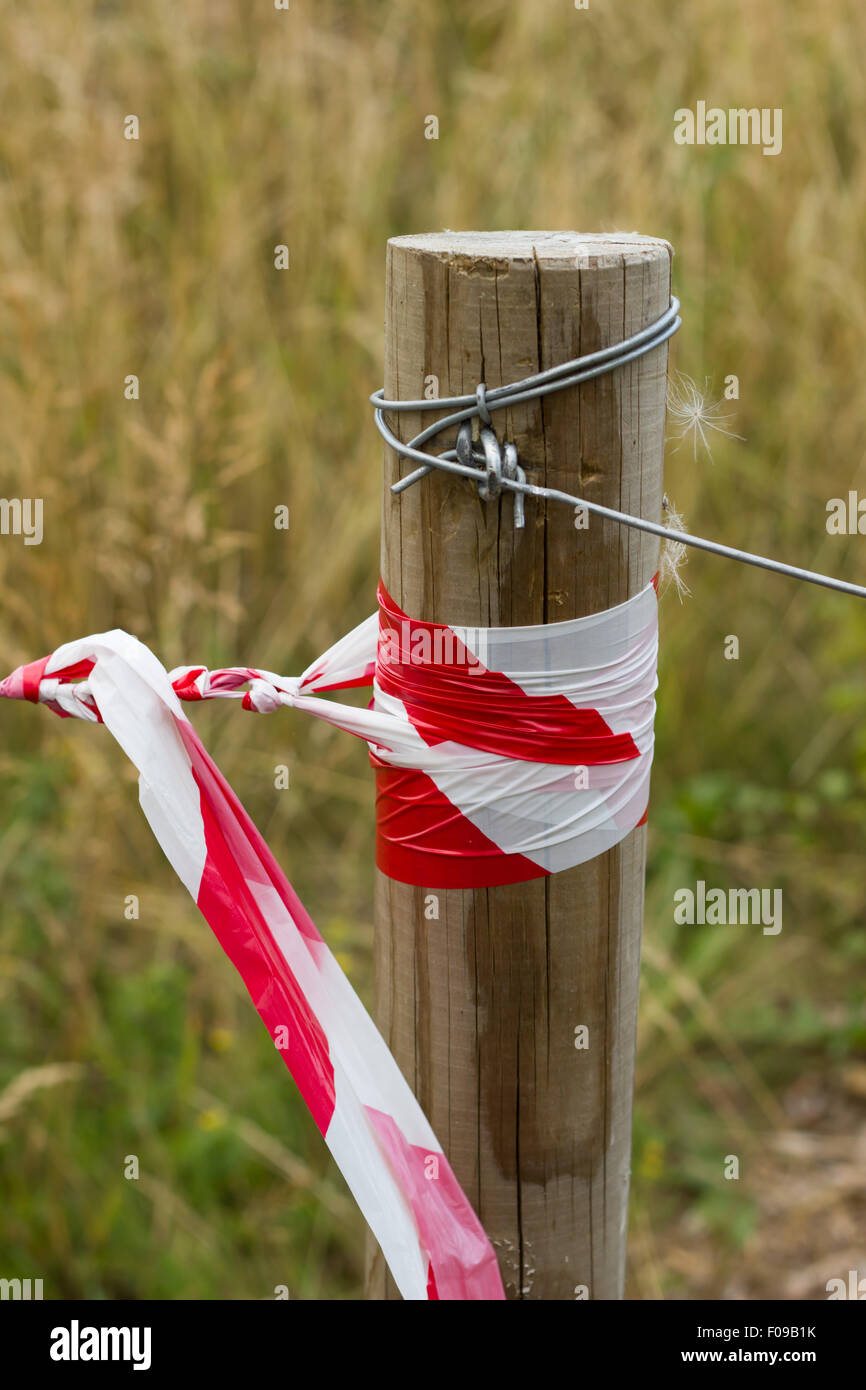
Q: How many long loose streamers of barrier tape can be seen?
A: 1